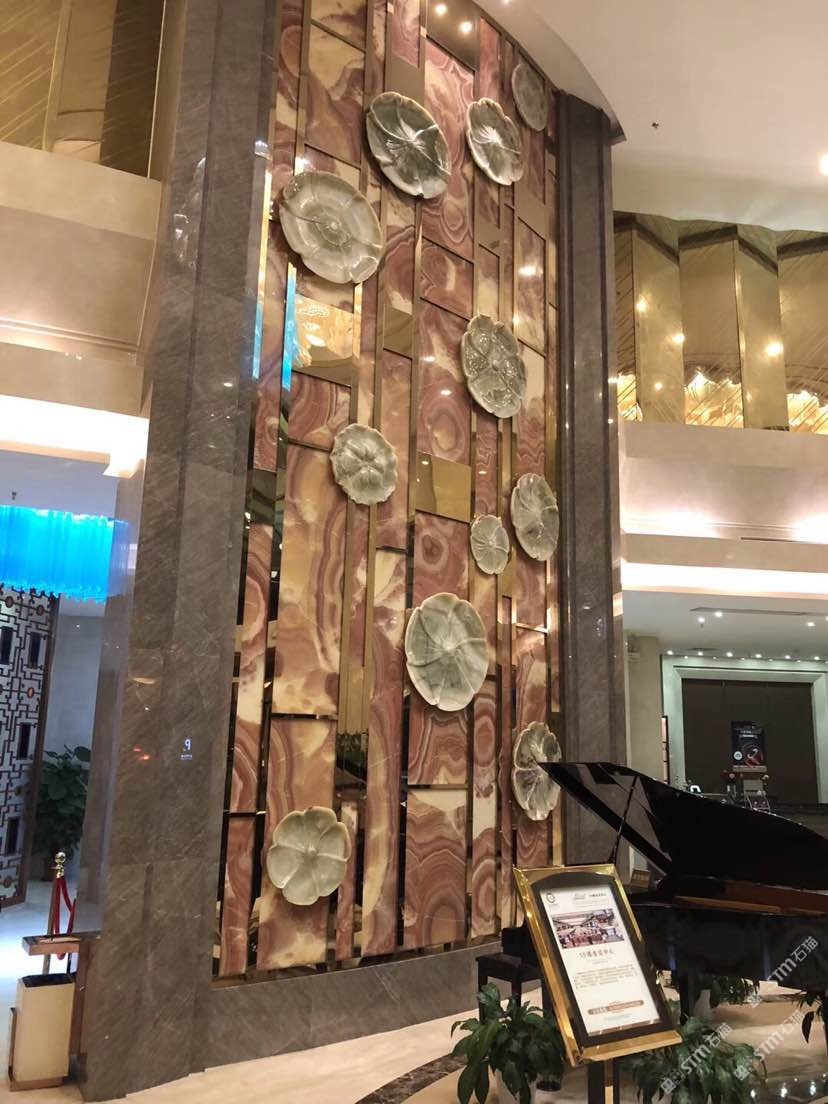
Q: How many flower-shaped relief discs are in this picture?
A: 11